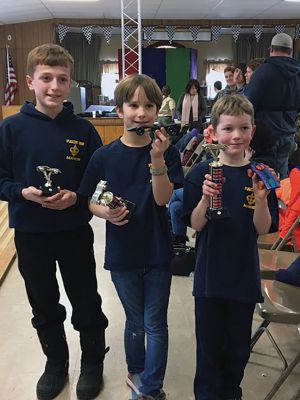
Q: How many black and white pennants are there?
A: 12